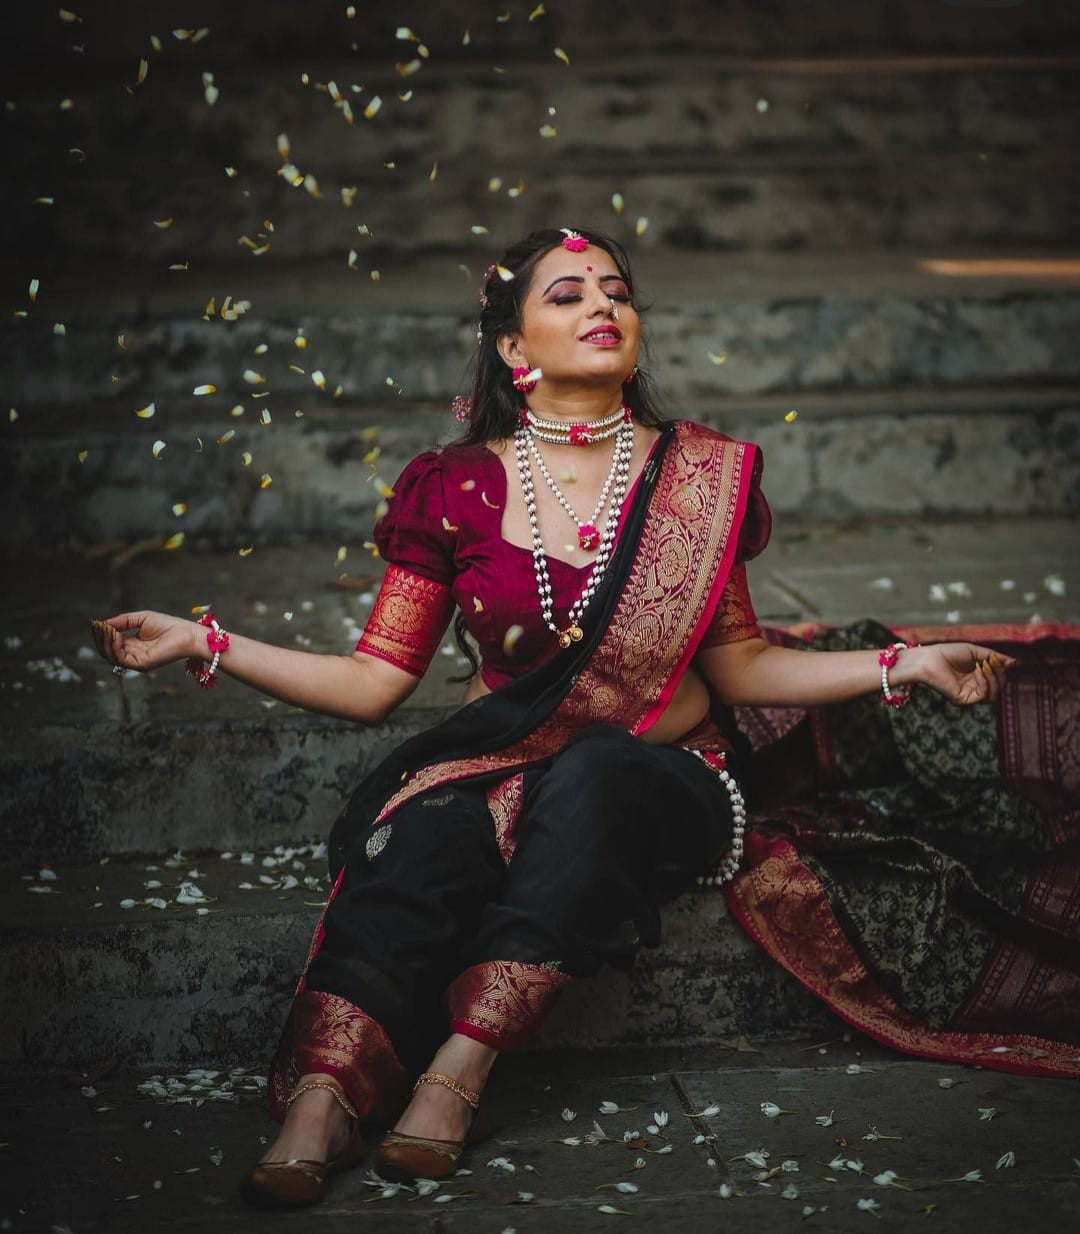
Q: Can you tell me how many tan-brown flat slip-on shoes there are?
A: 2